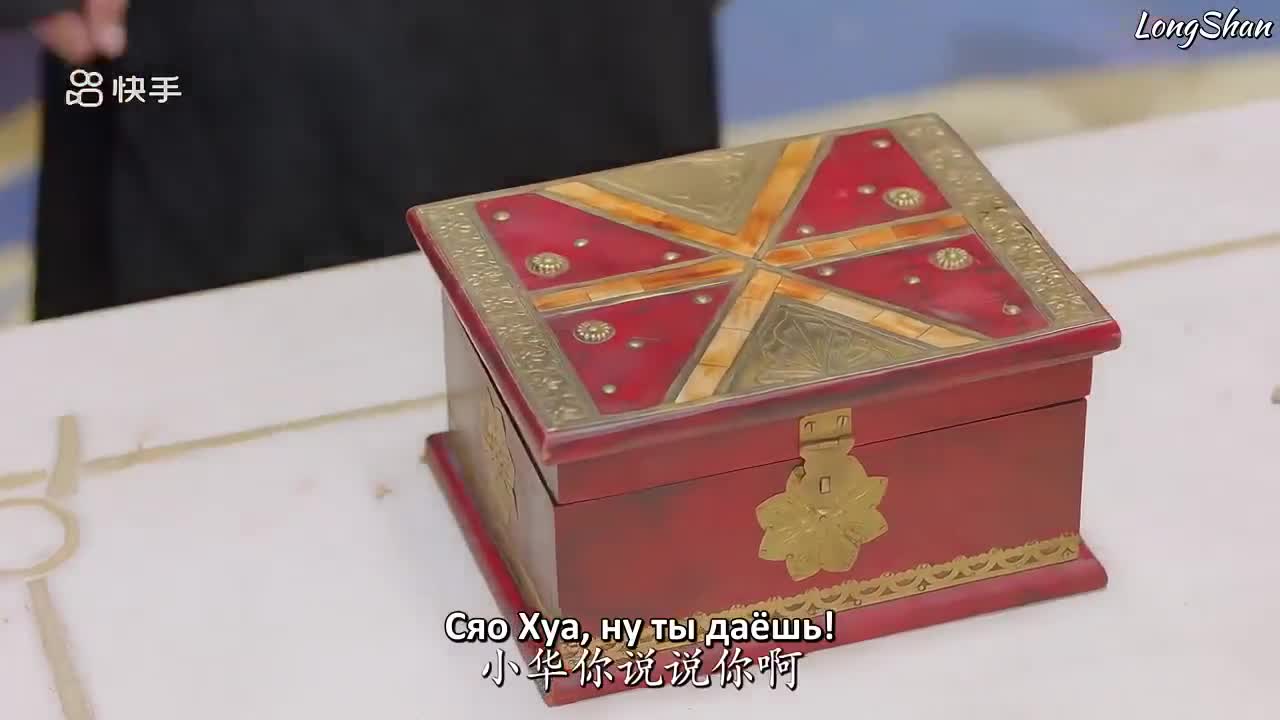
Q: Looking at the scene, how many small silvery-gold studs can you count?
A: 12